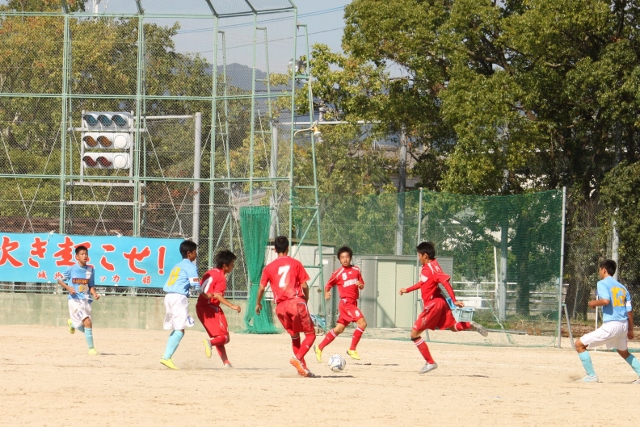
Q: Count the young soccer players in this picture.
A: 7